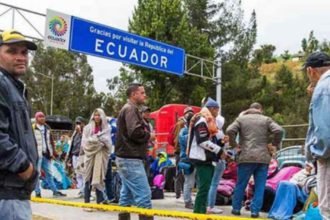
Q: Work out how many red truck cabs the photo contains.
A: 1